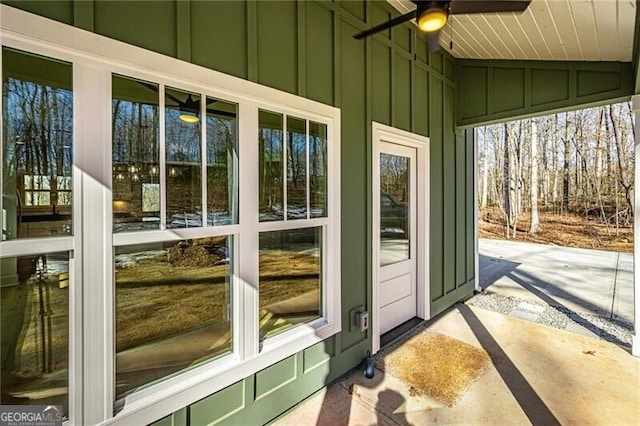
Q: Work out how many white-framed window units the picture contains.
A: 3